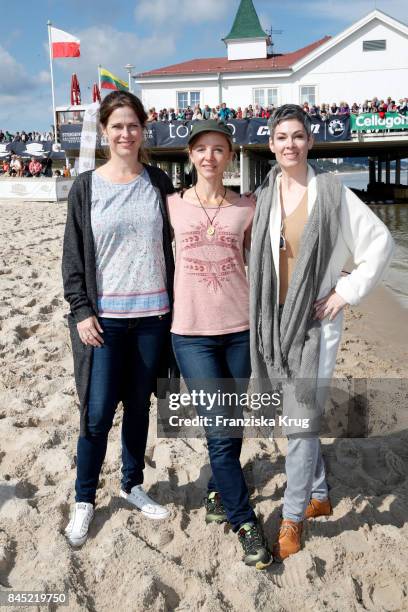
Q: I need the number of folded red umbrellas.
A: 2